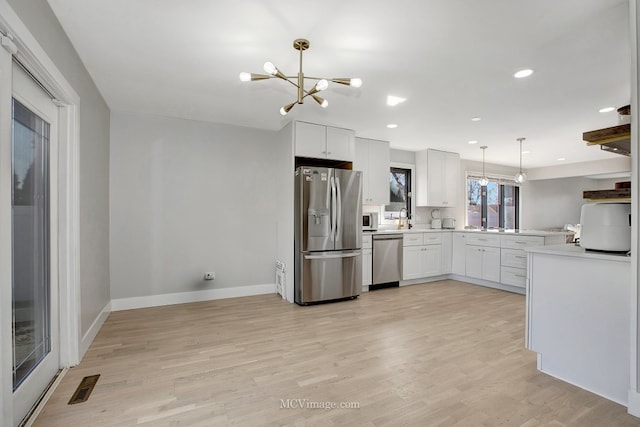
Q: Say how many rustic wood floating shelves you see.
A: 2